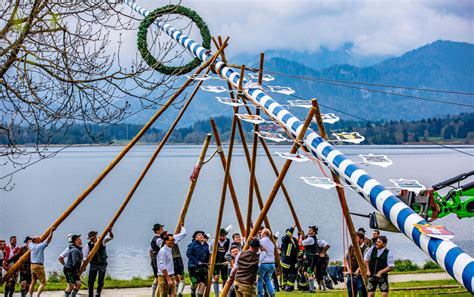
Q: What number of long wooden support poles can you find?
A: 10